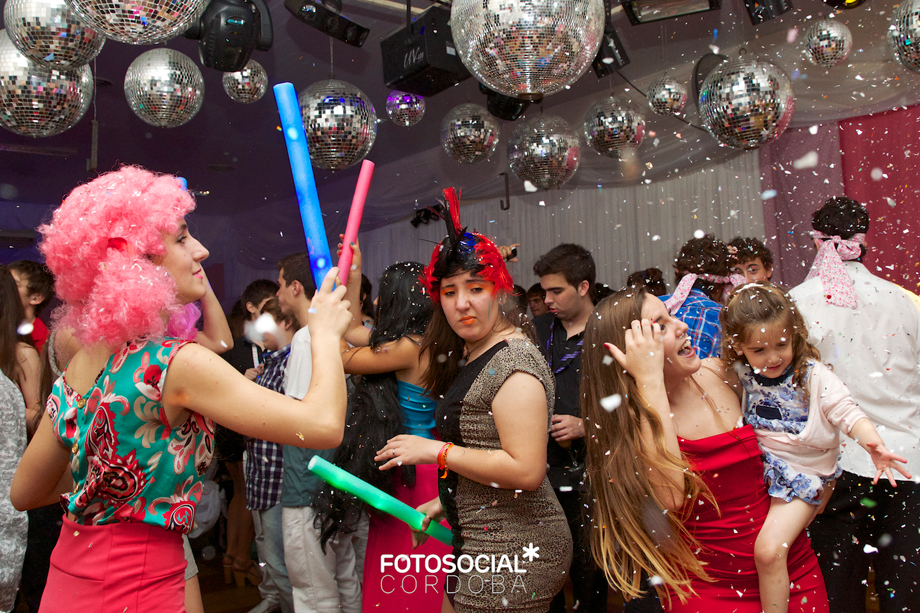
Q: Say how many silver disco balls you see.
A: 15